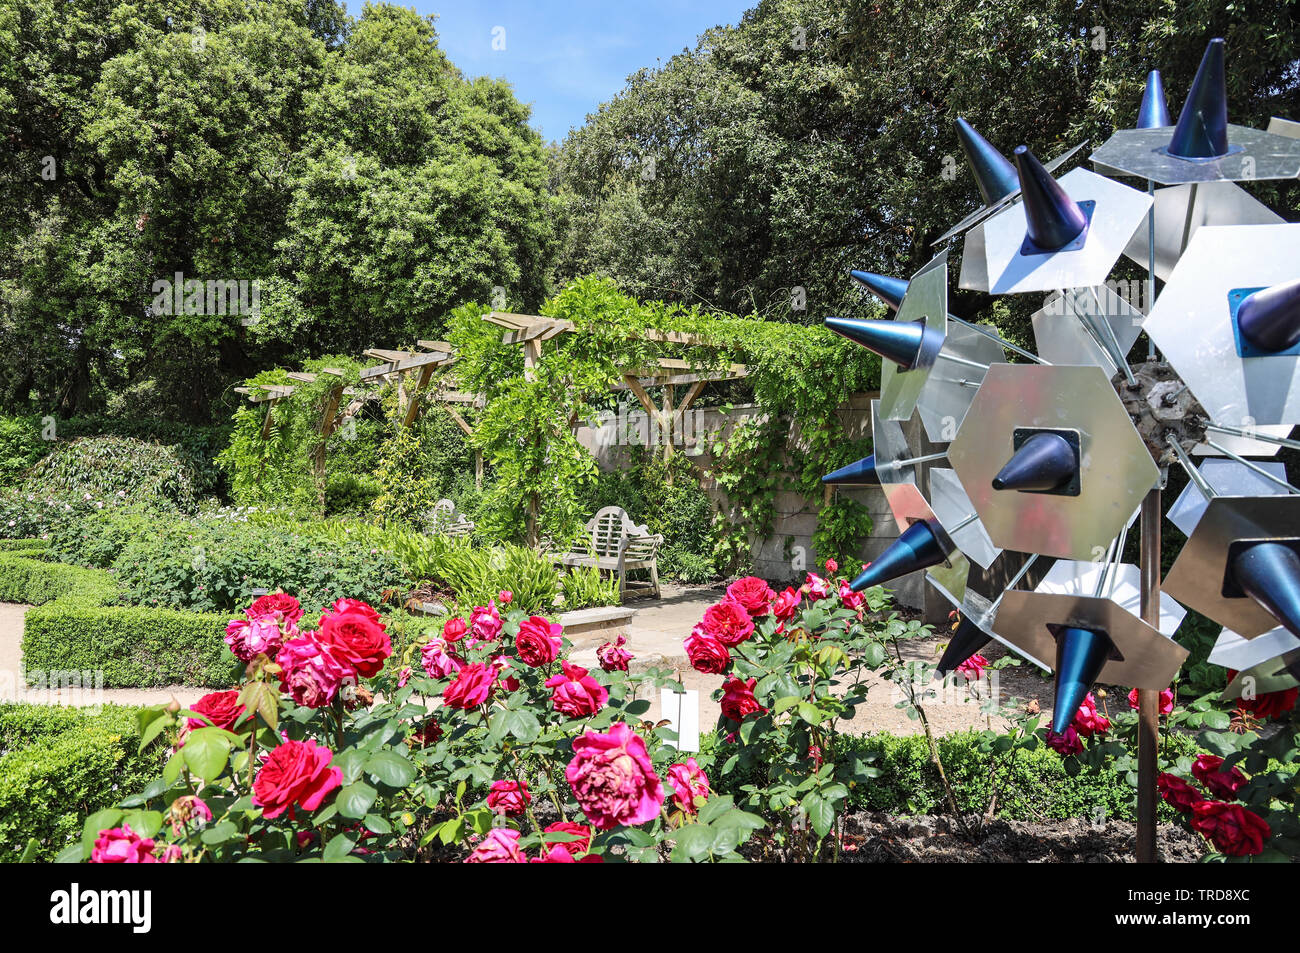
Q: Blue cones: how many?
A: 13